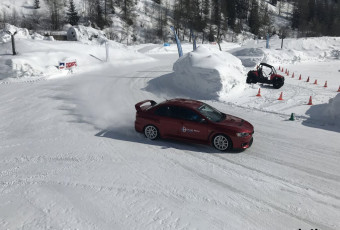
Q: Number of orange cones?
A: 13